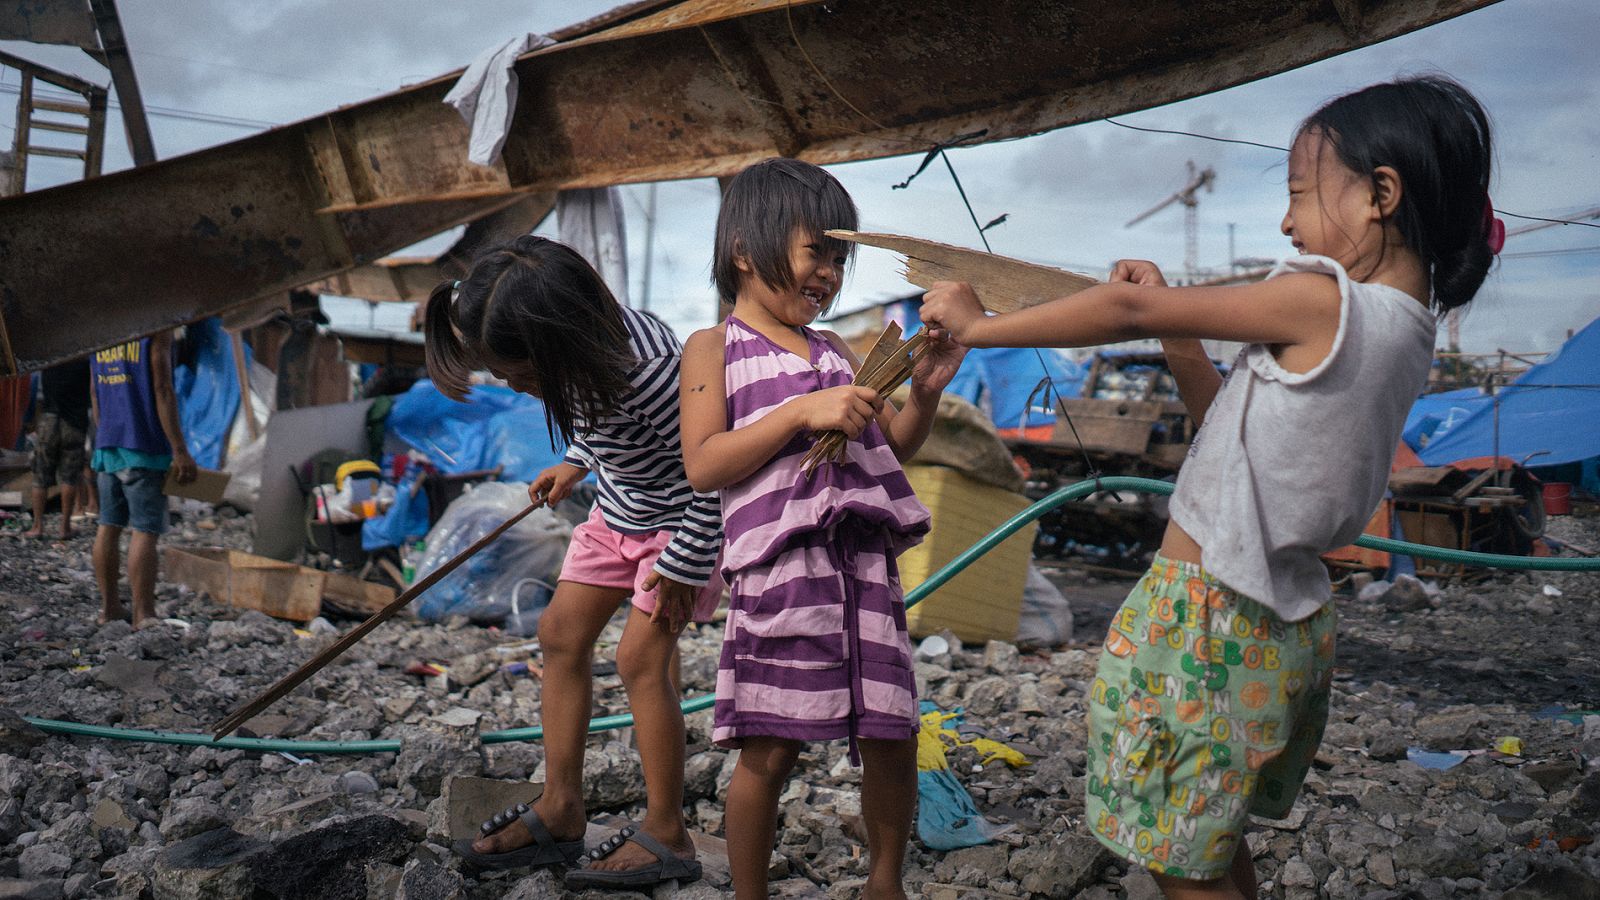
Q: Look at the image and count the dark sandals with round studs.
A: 2